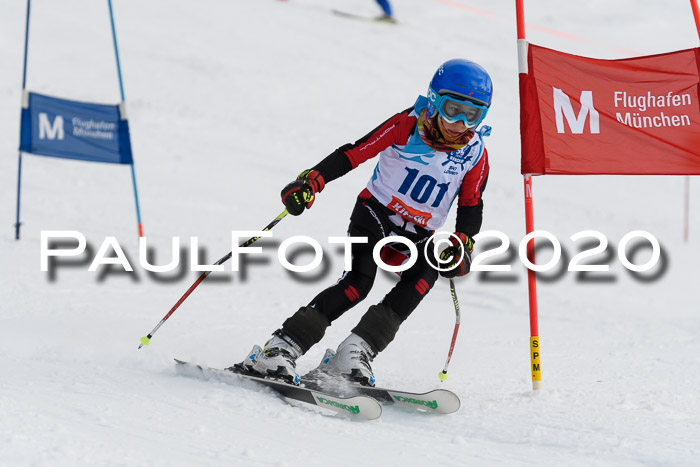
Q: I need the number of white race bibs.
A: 1